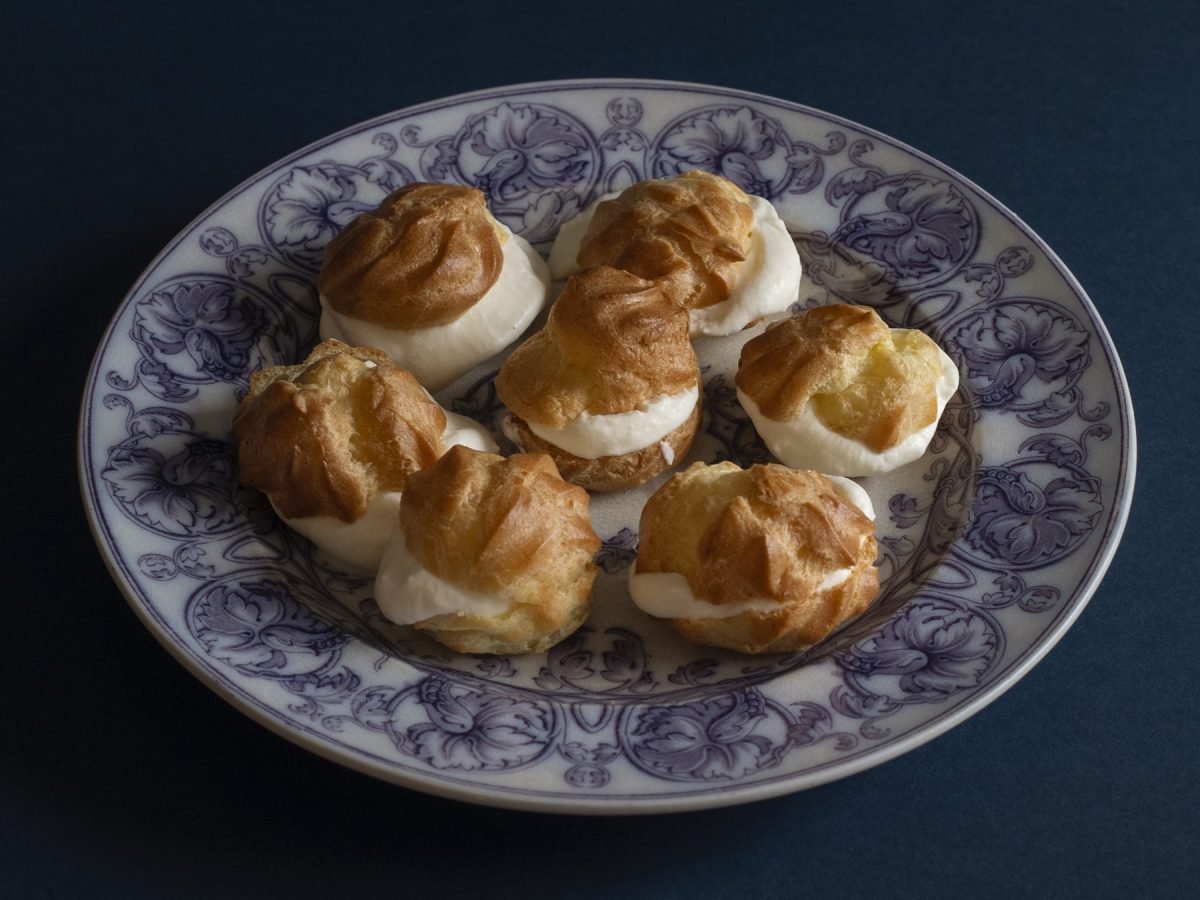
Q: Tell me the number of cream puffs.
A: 7